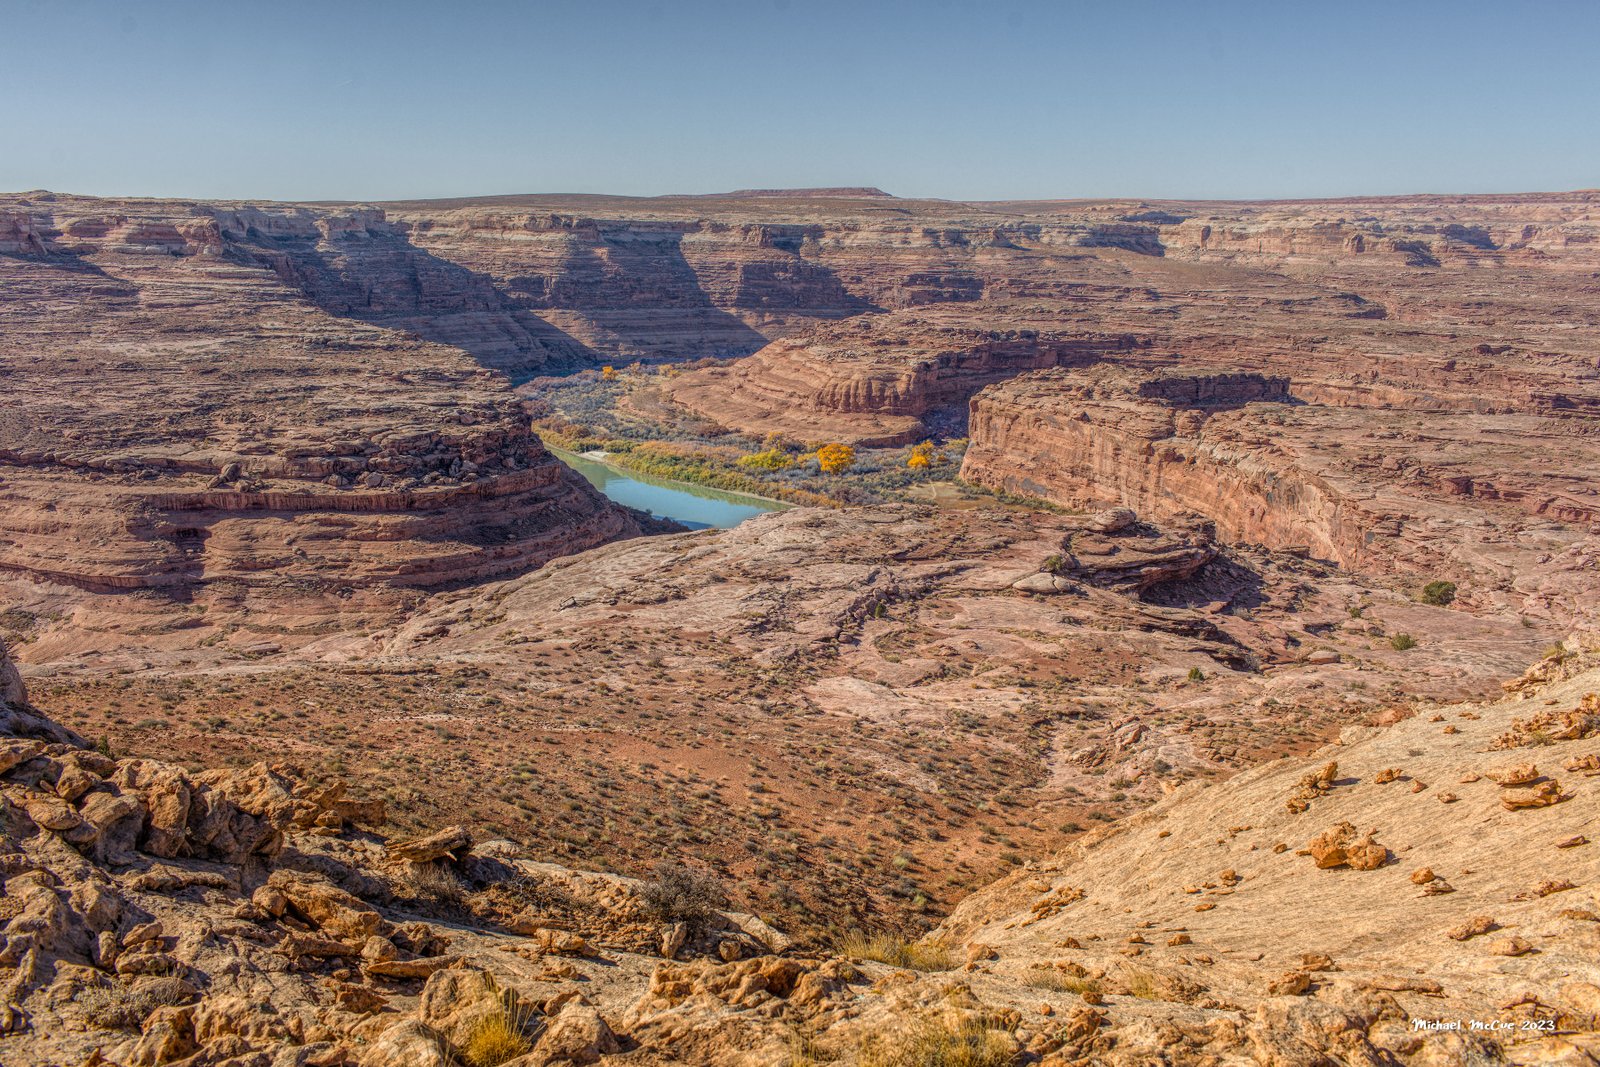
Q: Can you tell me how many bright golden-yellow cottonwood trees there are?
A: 3